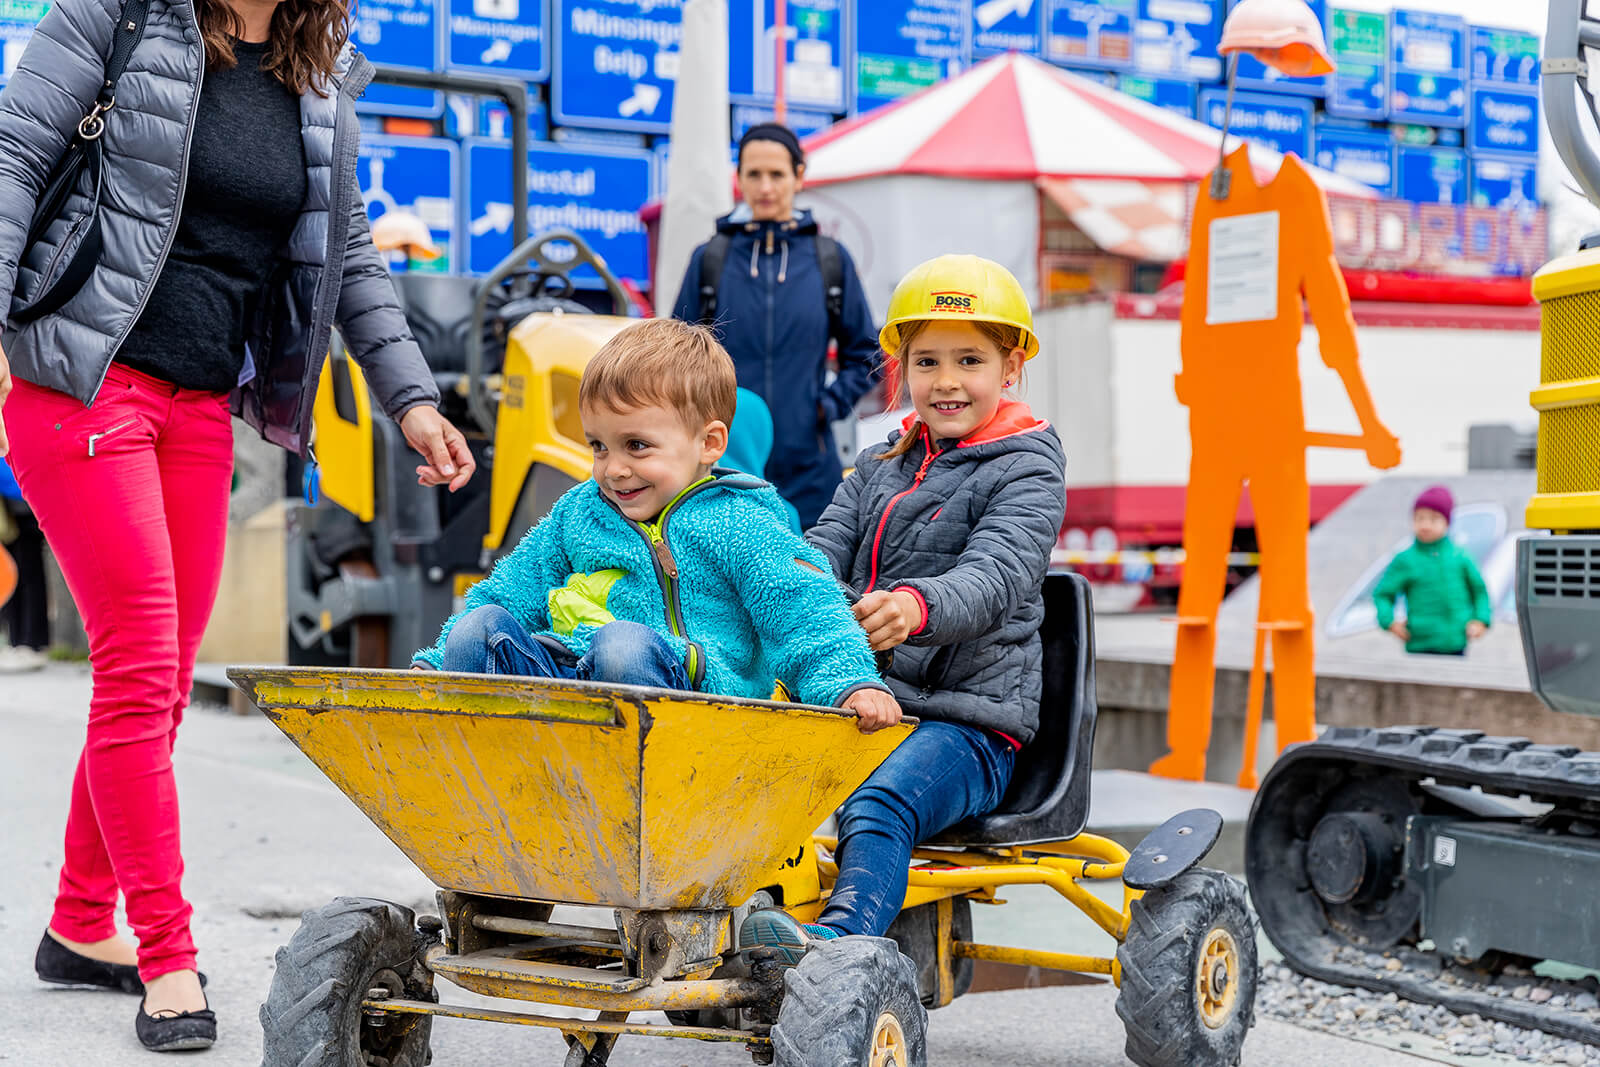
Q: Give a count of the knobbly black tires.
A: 3